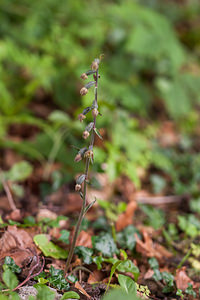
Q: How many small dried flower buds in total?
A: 9